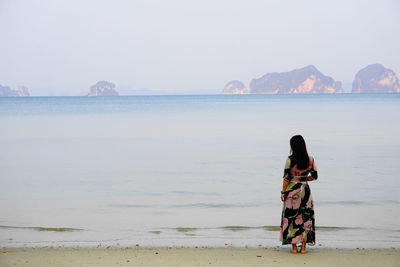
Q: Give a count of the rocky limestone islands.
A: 5